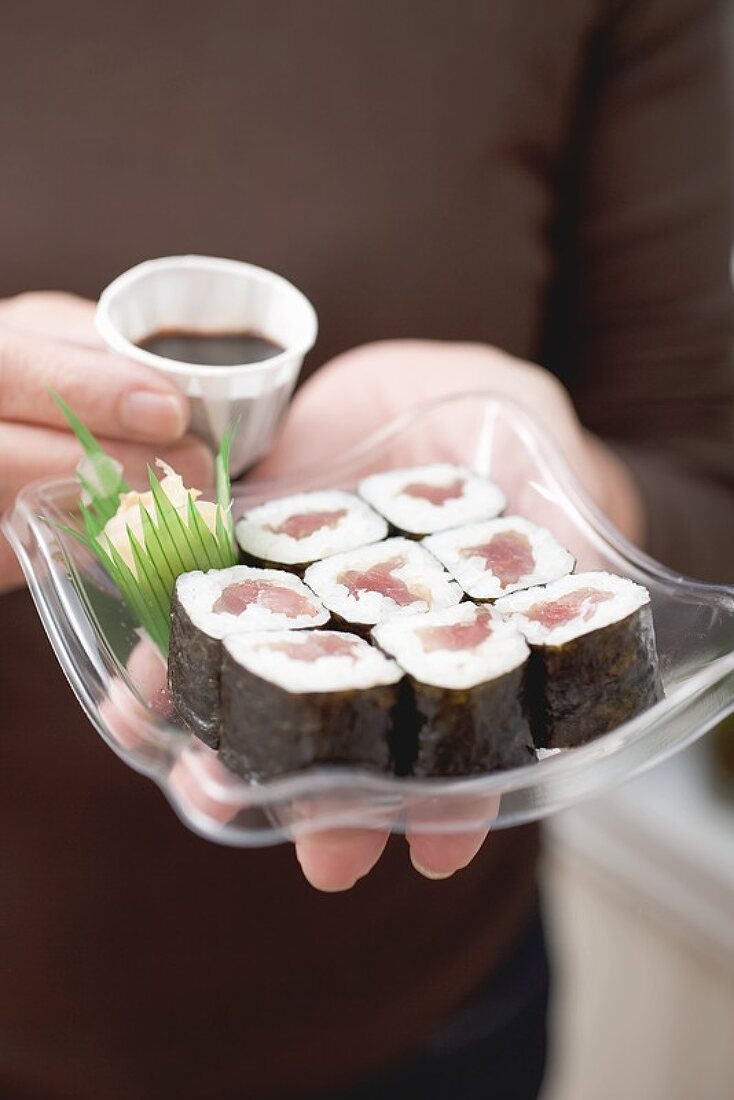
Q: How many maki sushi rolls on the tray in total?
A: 8